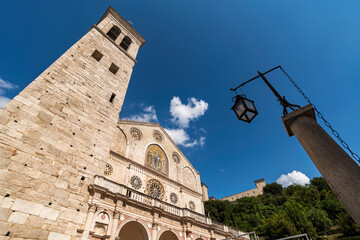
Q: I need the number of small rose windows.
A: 7